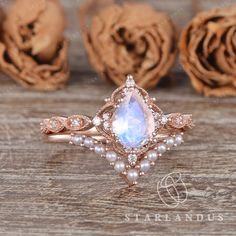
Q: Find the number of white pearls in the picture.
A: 11